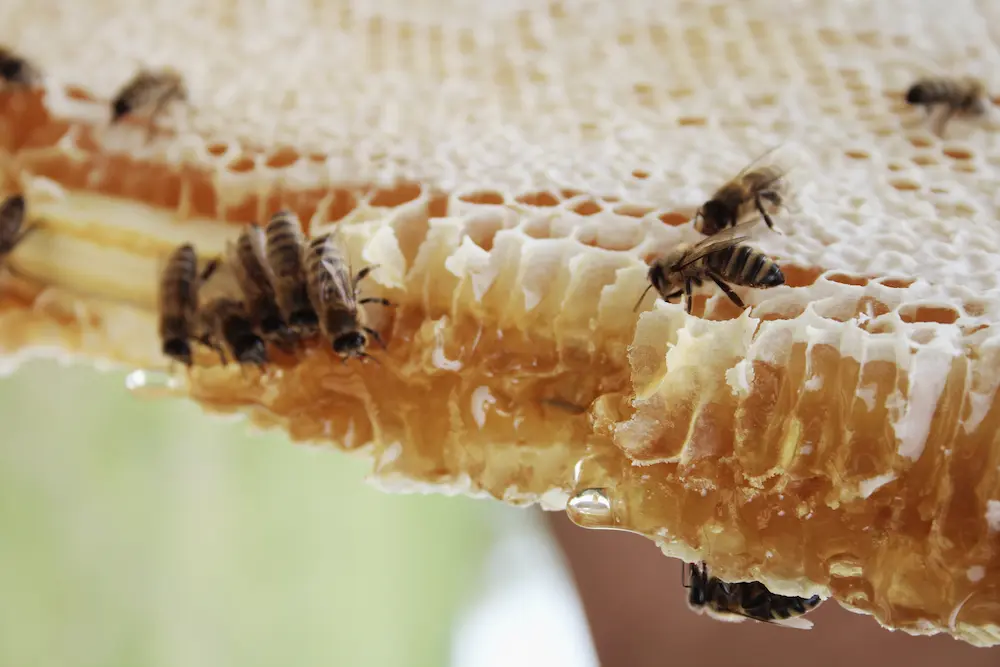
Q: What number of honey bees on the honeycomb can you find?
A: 12